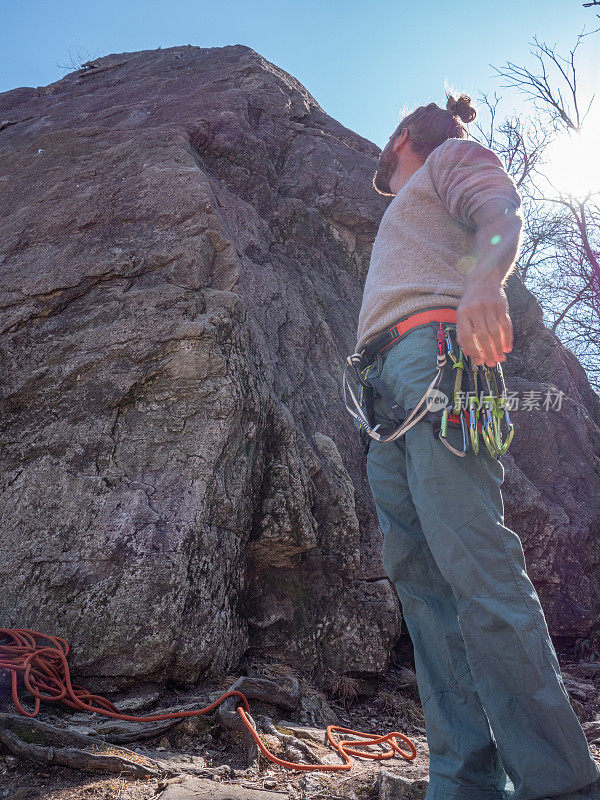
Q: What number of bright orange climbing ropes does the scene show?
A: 1